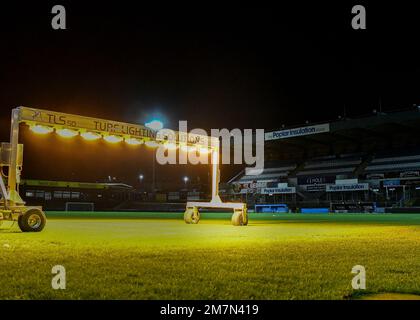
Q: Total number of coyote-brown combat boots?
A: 0